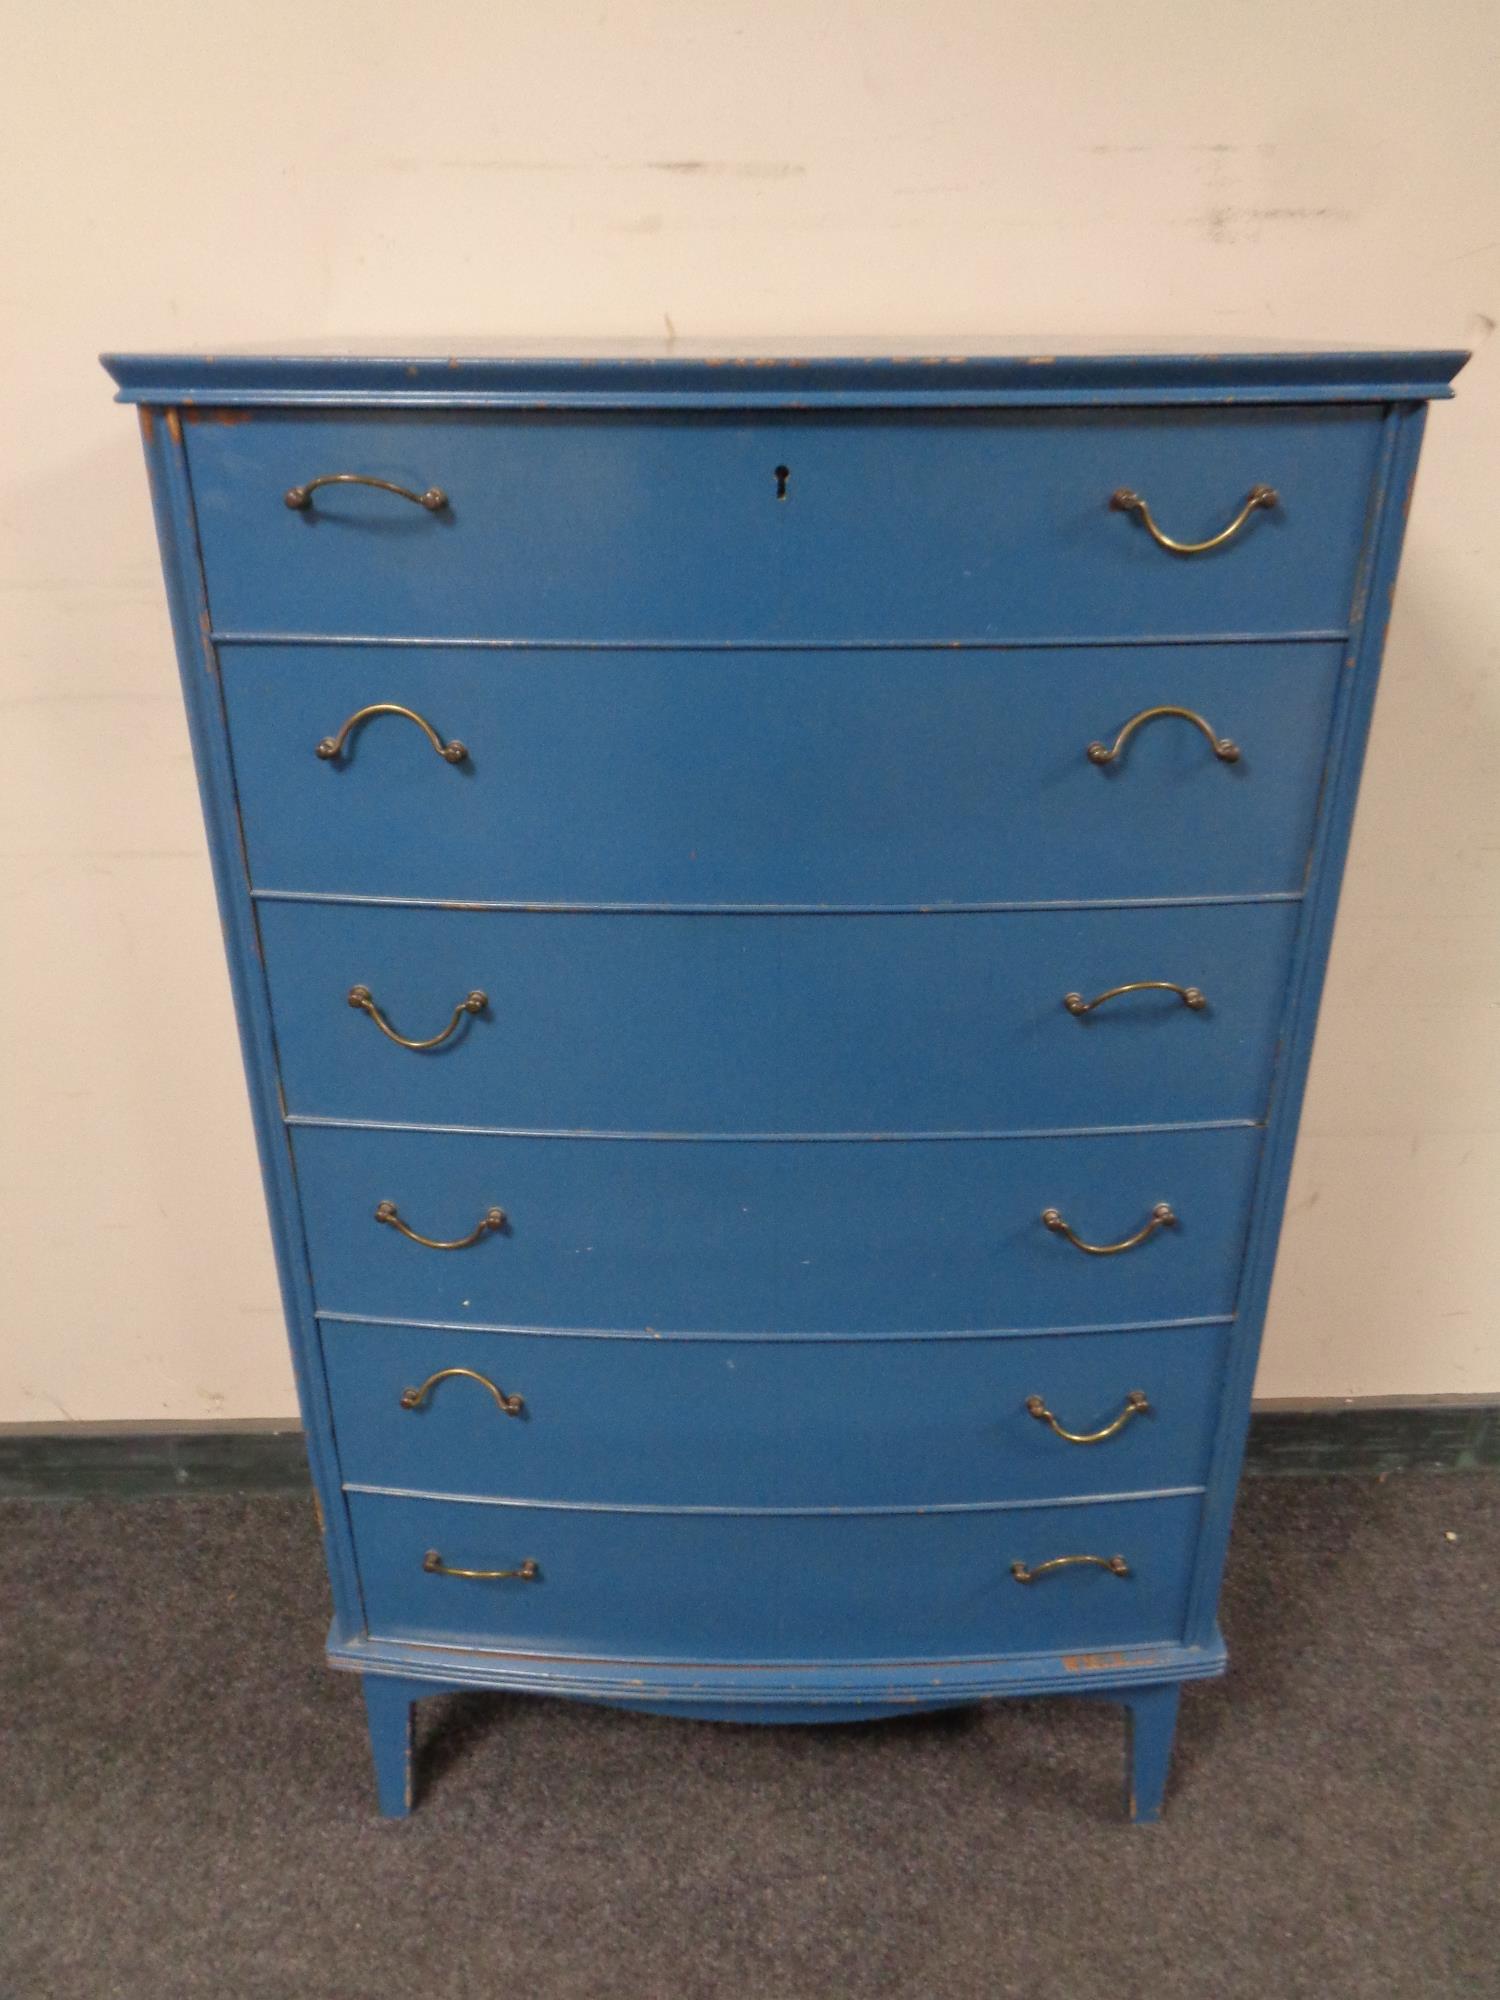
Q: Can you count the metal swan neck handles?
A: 12